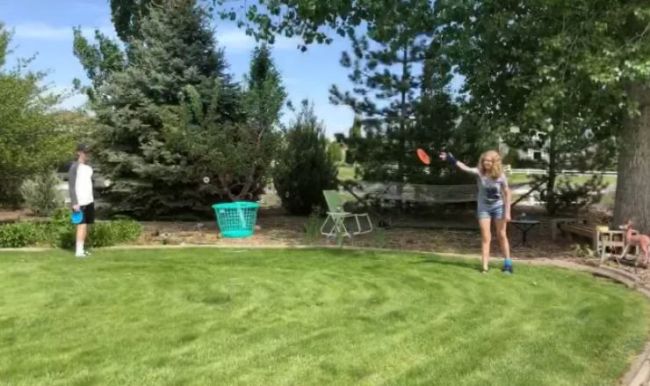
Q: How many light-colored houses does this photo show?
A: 1